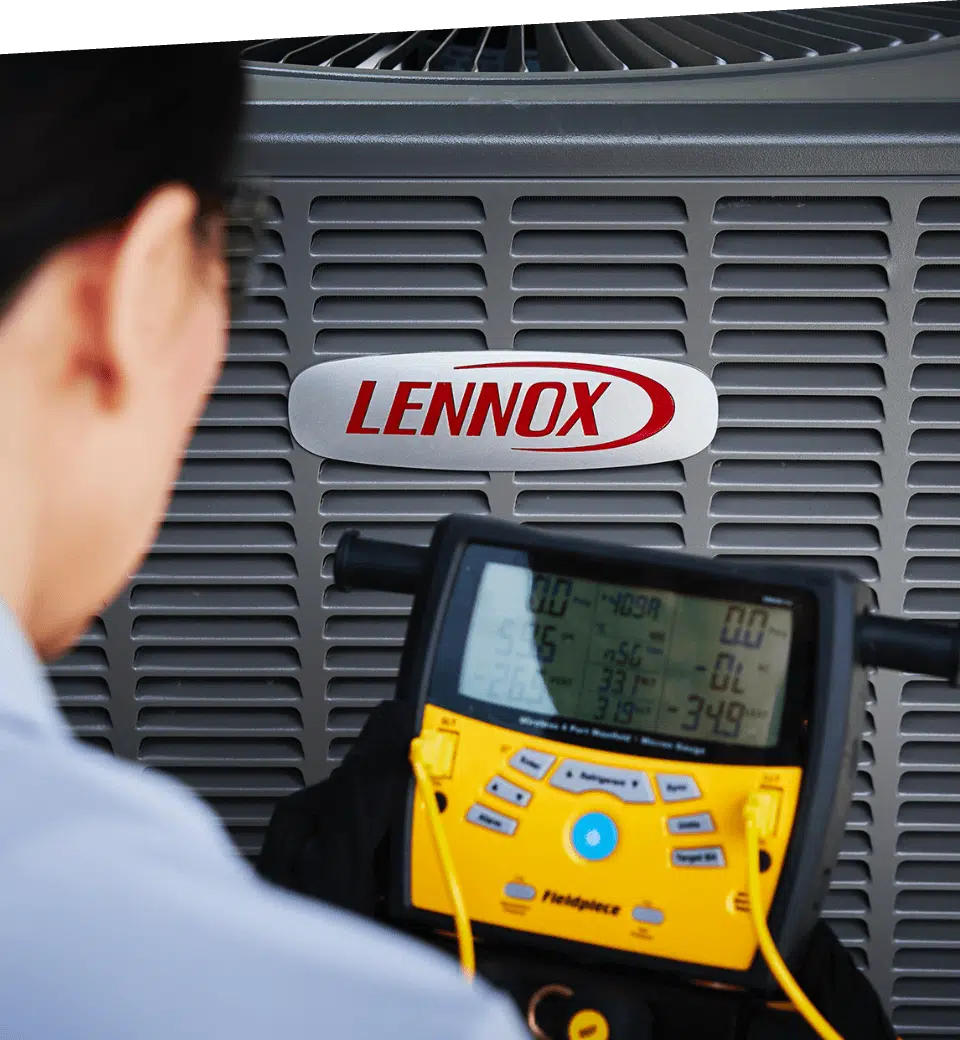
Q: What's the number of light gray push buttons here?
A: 9